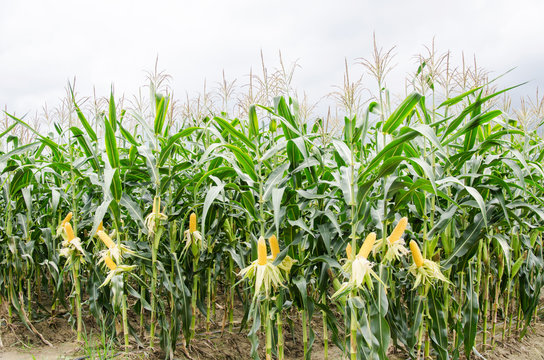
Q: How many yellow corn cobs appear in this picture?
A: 13